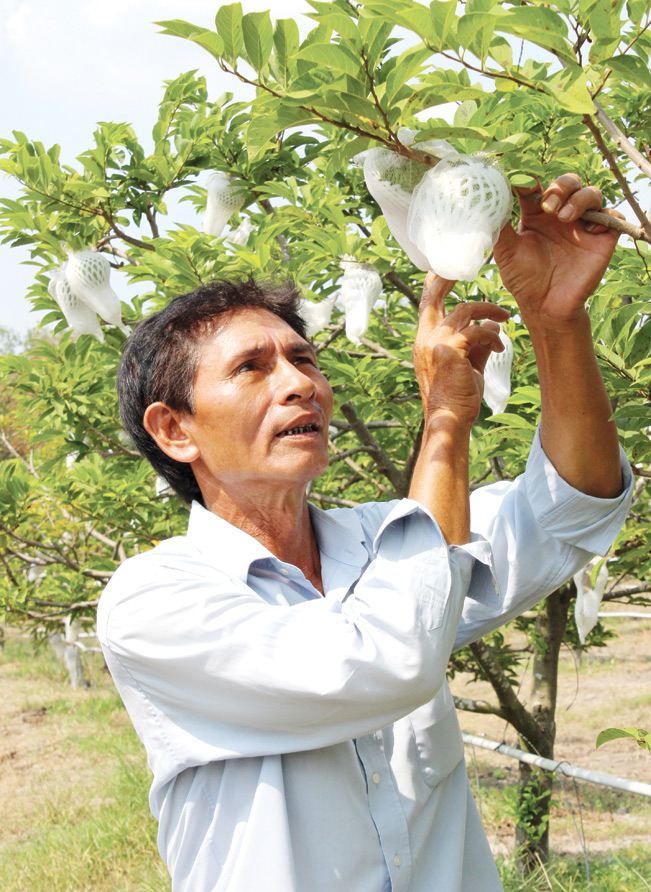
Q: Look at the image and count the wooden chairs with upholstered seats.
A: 0